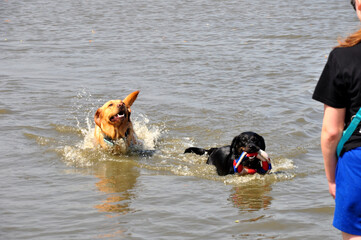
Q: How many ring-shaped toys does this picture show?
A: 1